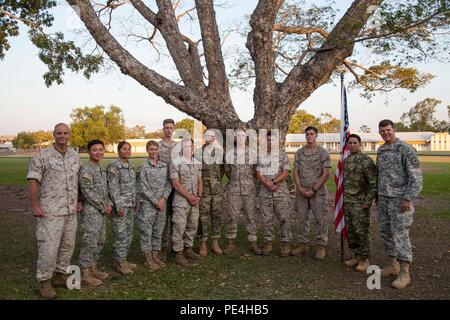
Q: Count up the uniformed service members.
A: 12